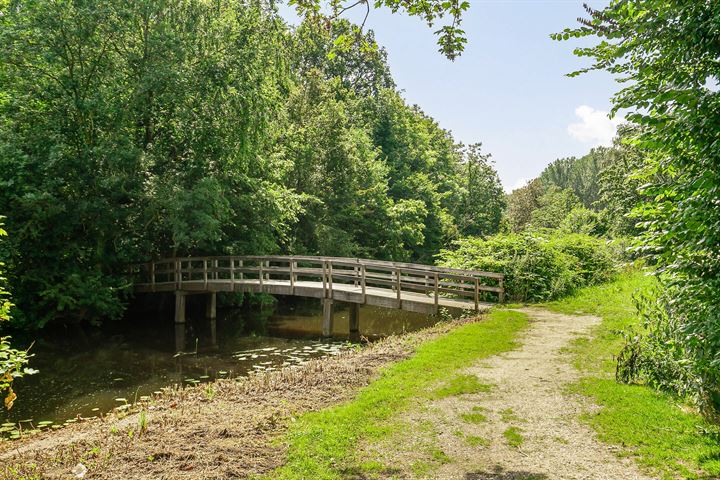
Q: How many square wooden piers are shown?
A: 4